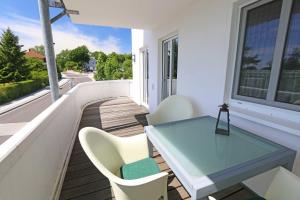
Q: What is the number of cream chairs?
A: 3